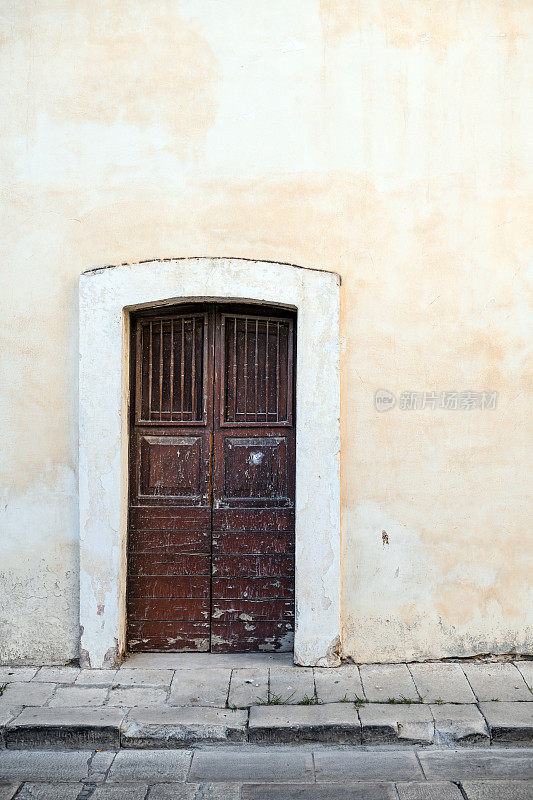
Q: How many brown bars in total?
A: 10